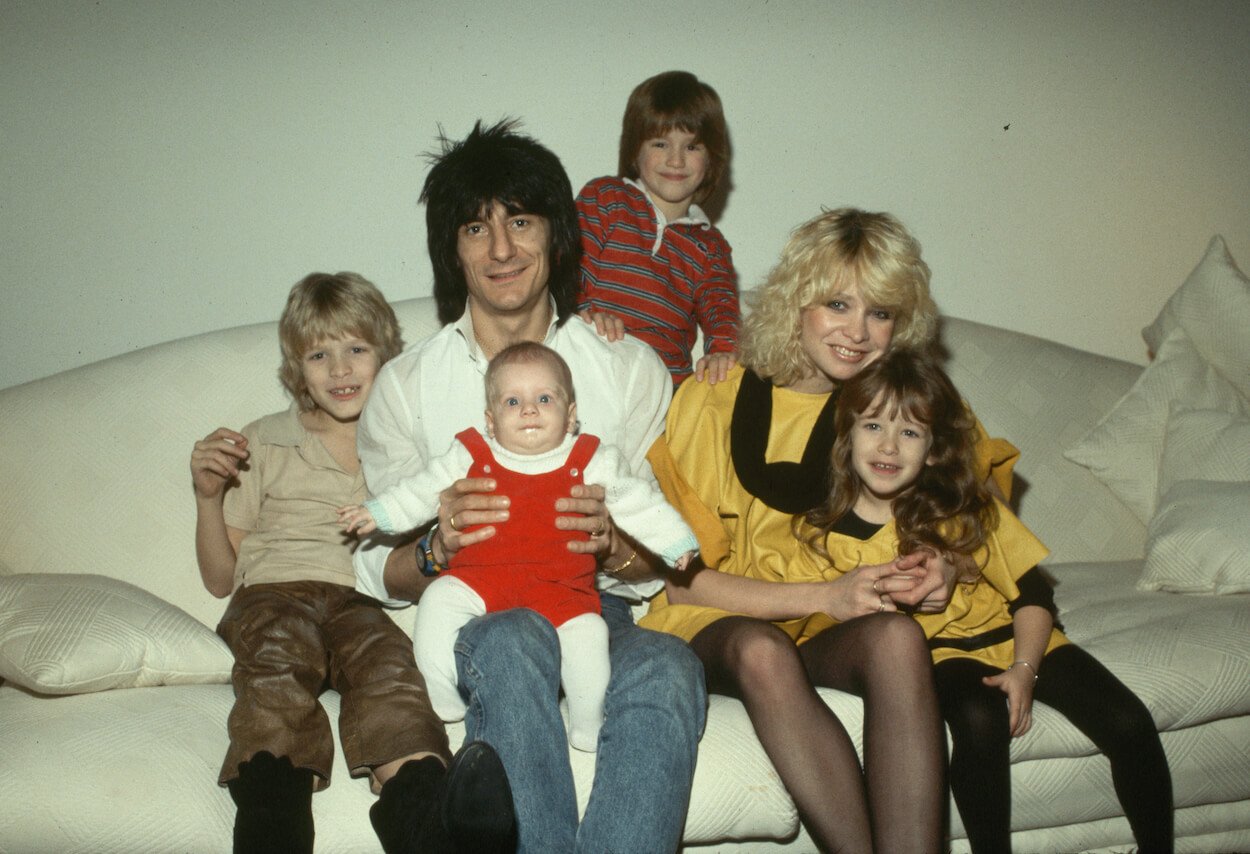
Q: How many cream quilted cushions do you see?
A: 5